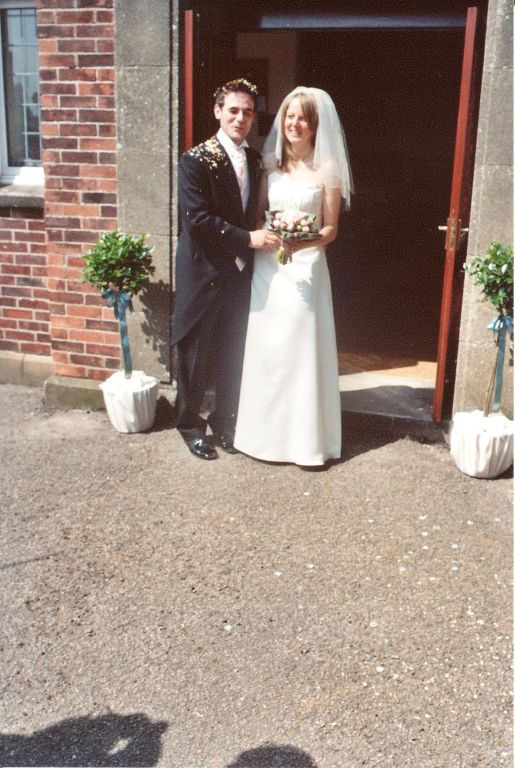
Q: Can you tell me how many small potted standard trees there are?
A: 2